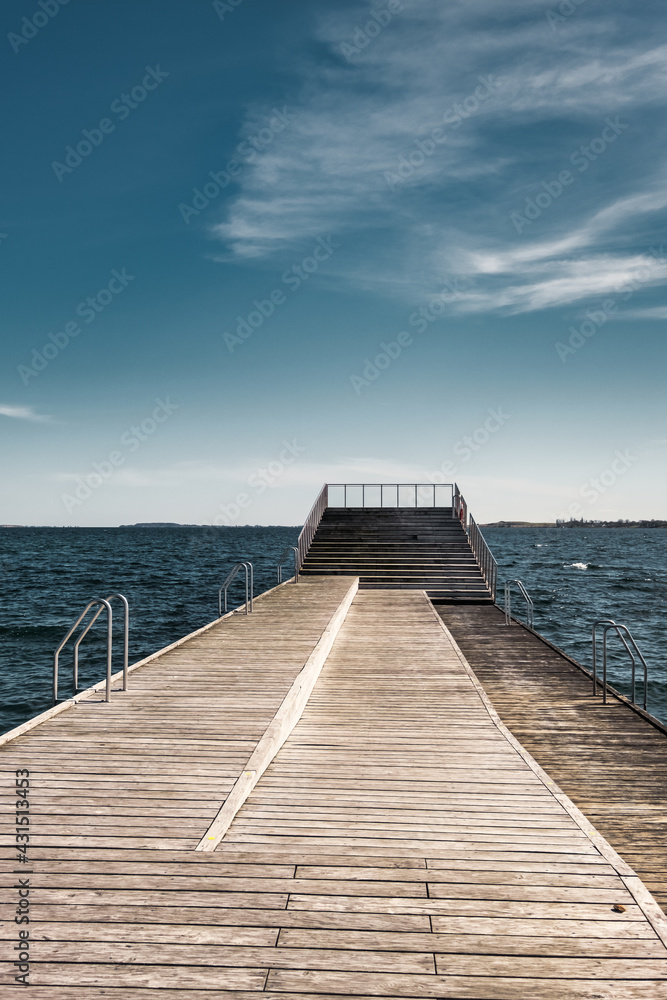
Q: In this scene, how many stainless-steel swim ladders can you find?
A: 5